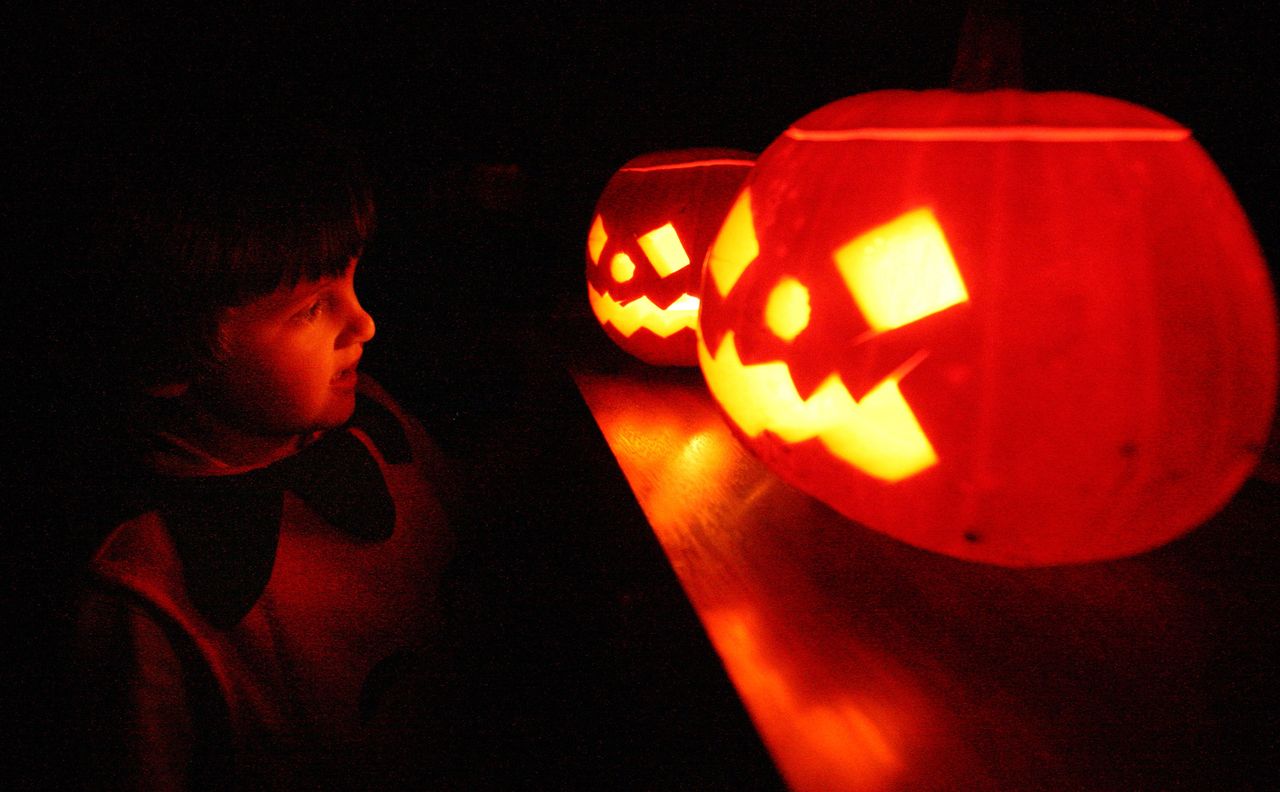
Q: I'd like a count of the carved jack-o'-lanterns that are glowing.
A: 2